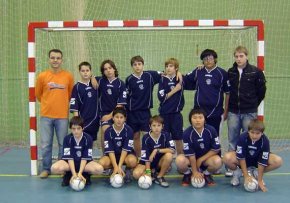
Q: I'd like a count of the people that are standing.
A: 7